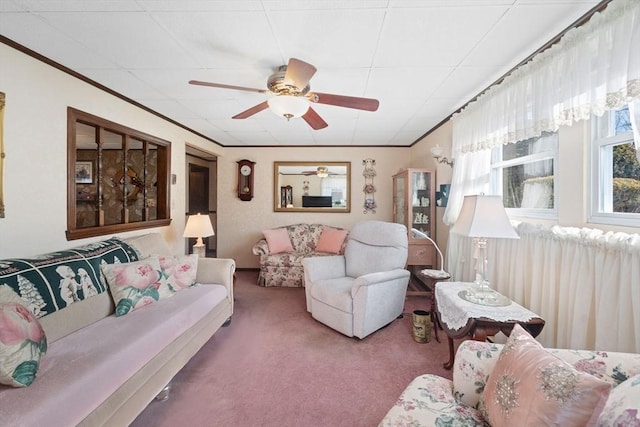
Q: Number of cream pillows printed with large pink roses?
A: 3